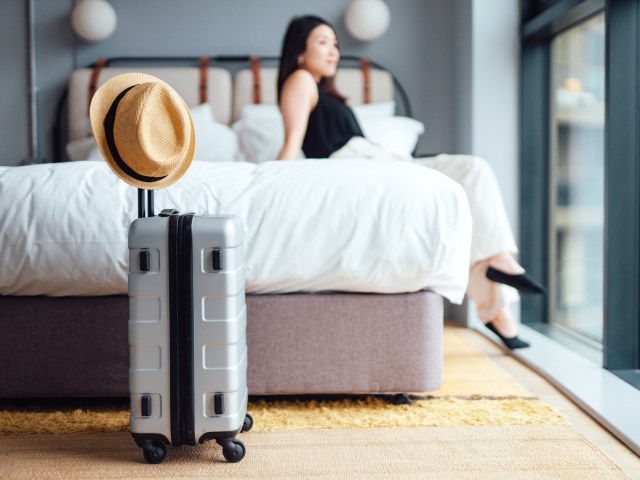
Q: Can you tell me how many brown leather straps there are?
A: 4